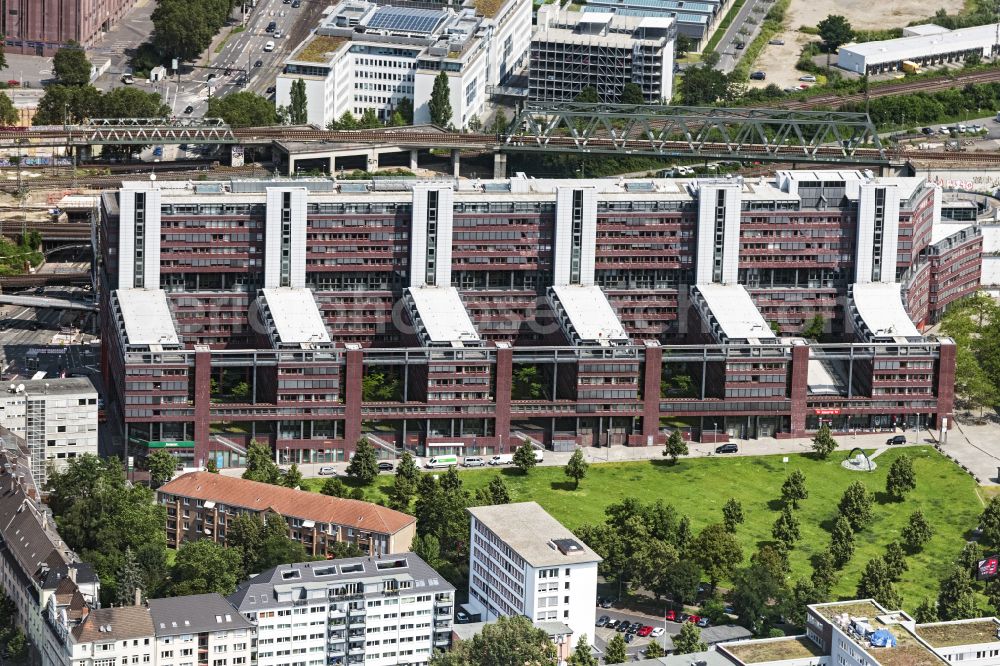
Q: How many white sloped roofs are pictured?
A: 6